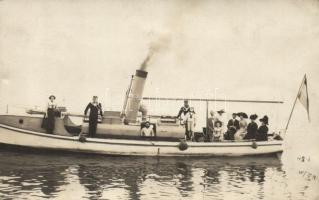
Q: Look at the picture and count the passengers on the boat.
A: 12